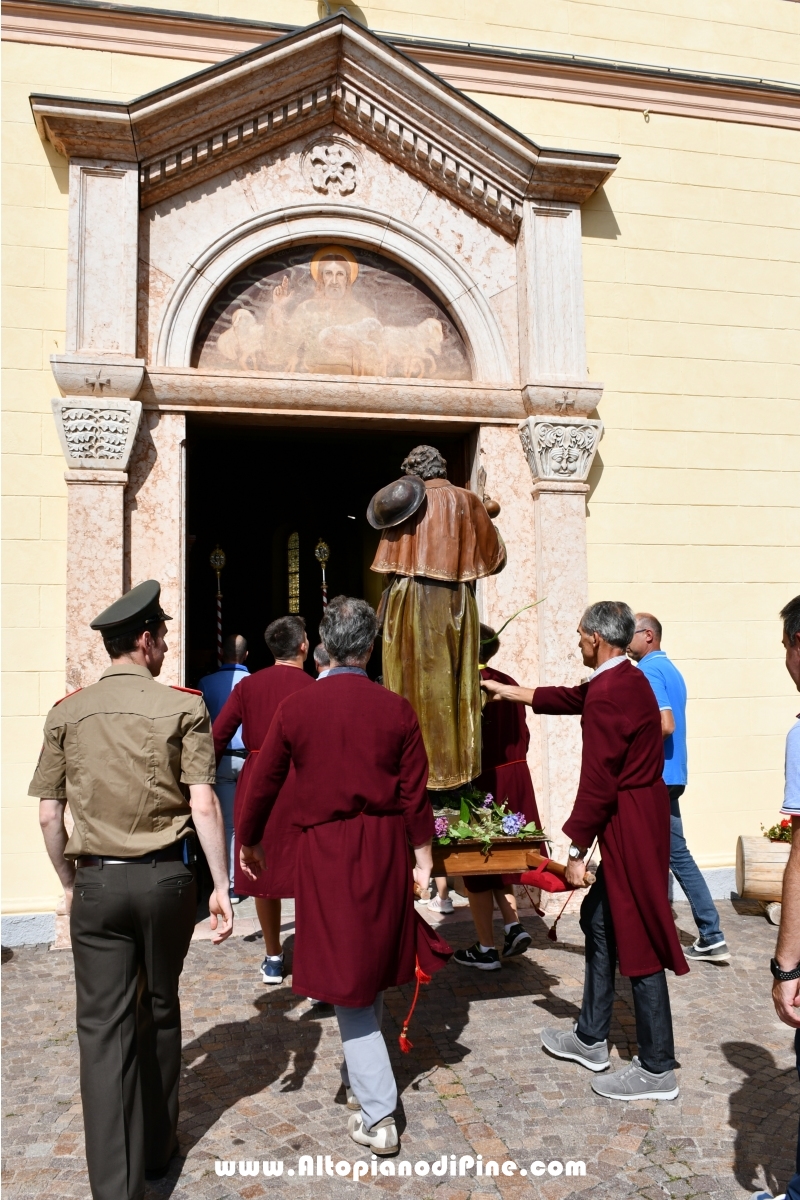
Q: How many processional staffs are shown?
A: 2